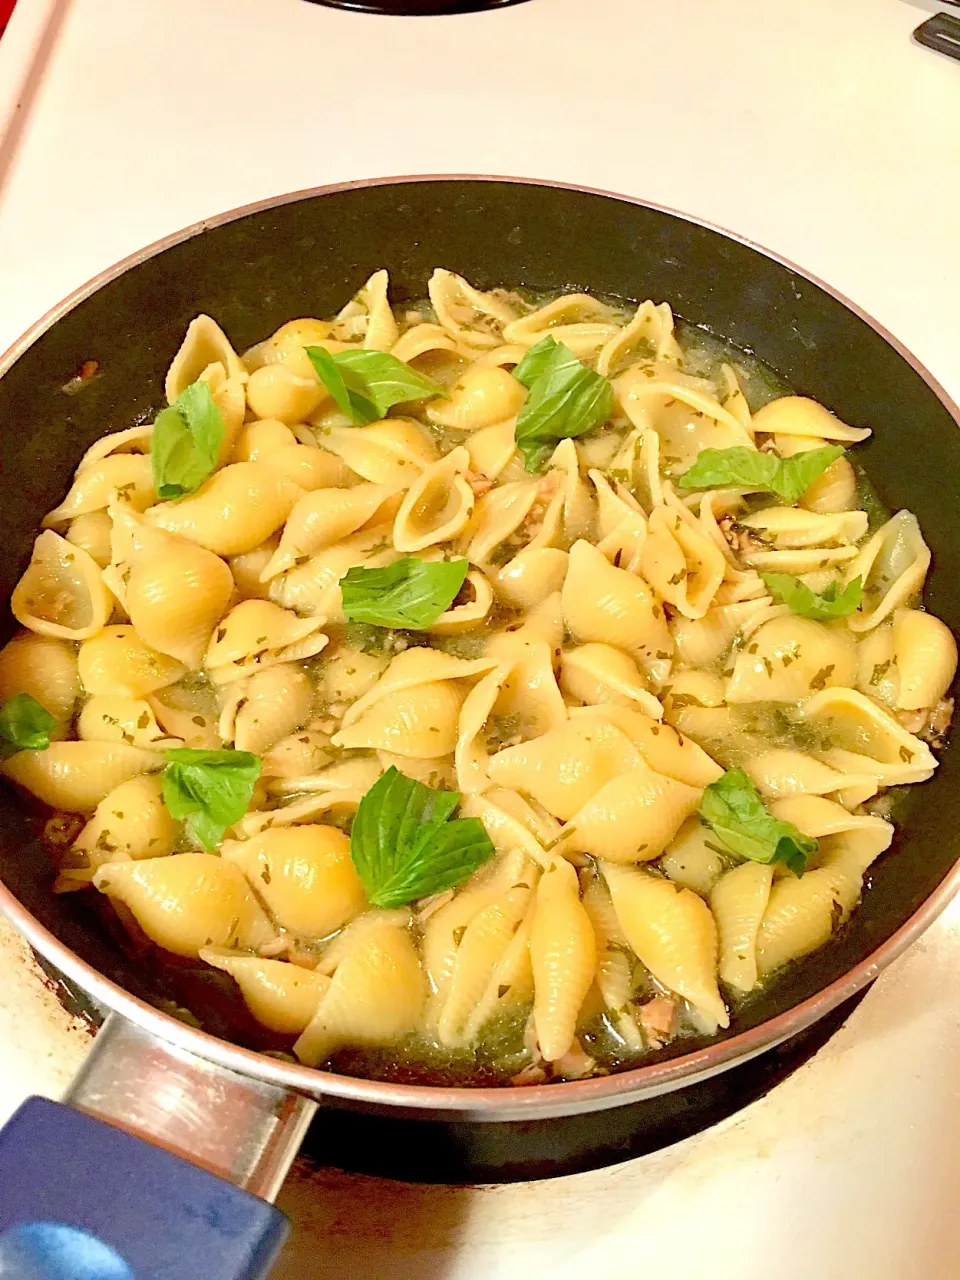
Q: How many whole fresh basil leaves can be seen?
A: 10